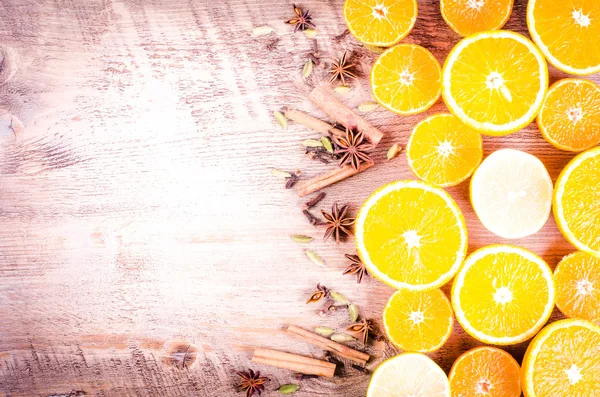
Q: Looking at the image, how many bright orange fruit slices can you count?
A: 14